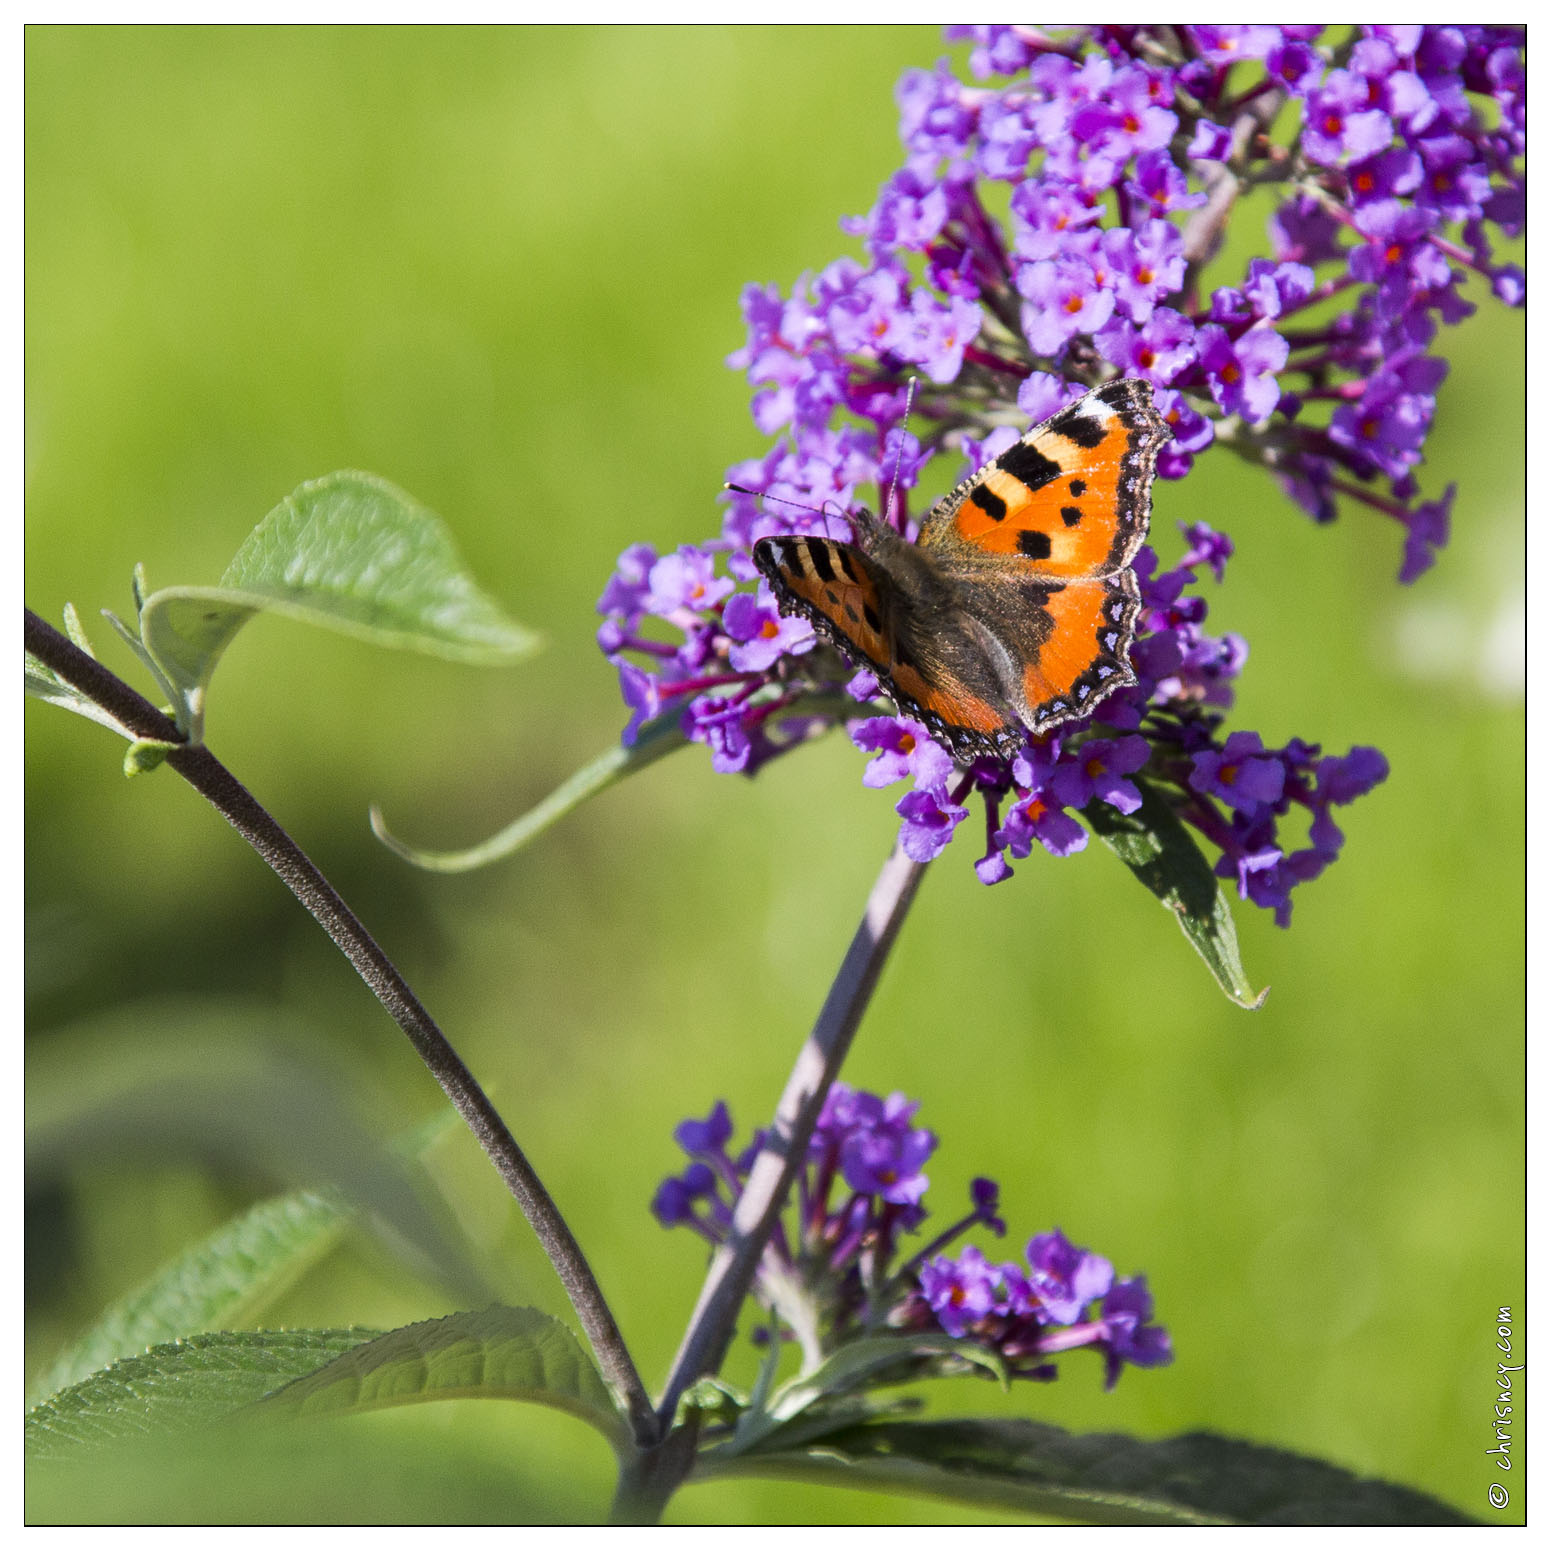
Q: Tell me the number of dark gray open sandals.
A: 0